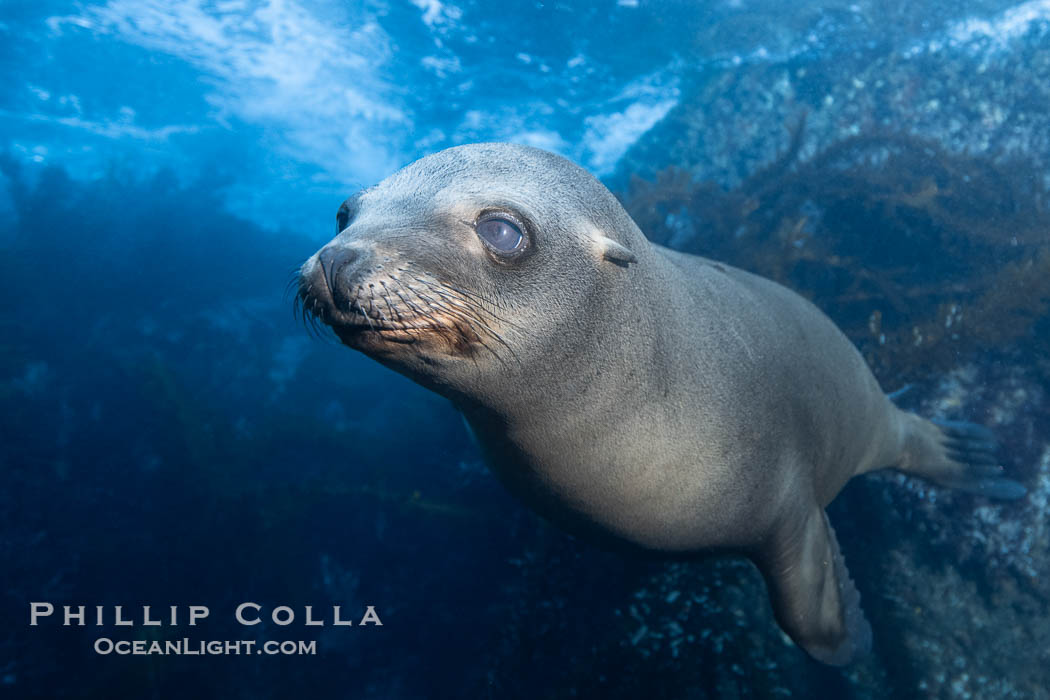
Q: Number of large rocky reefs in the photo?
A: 1